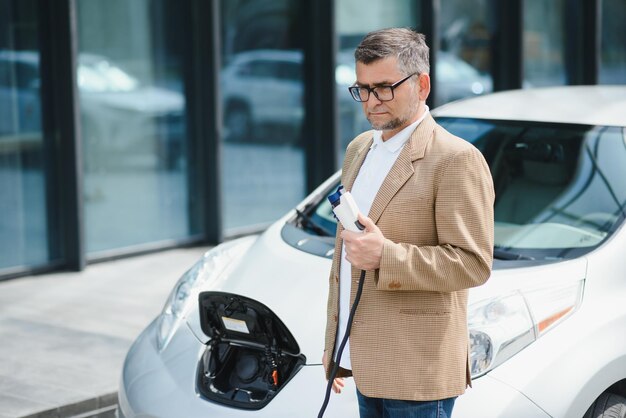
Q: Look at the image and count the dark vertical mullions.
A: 6